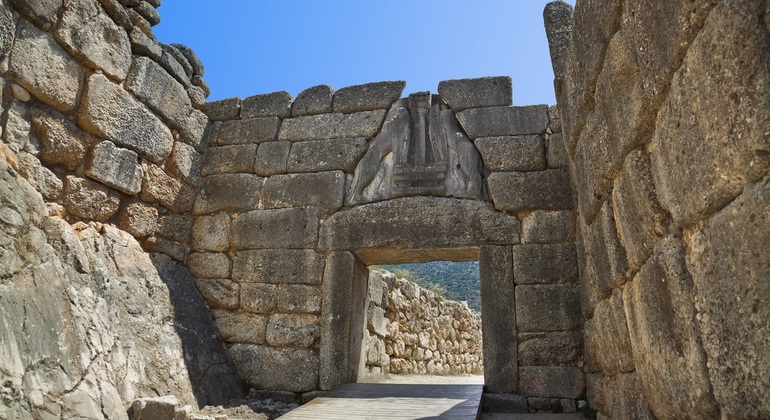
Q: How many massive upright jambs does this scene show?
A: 2